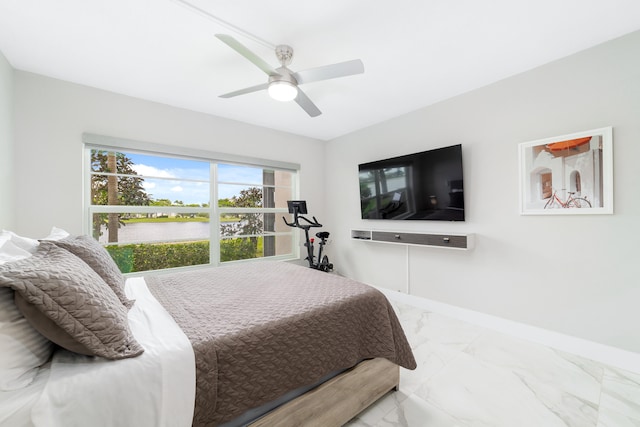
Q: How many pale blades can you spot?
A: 4